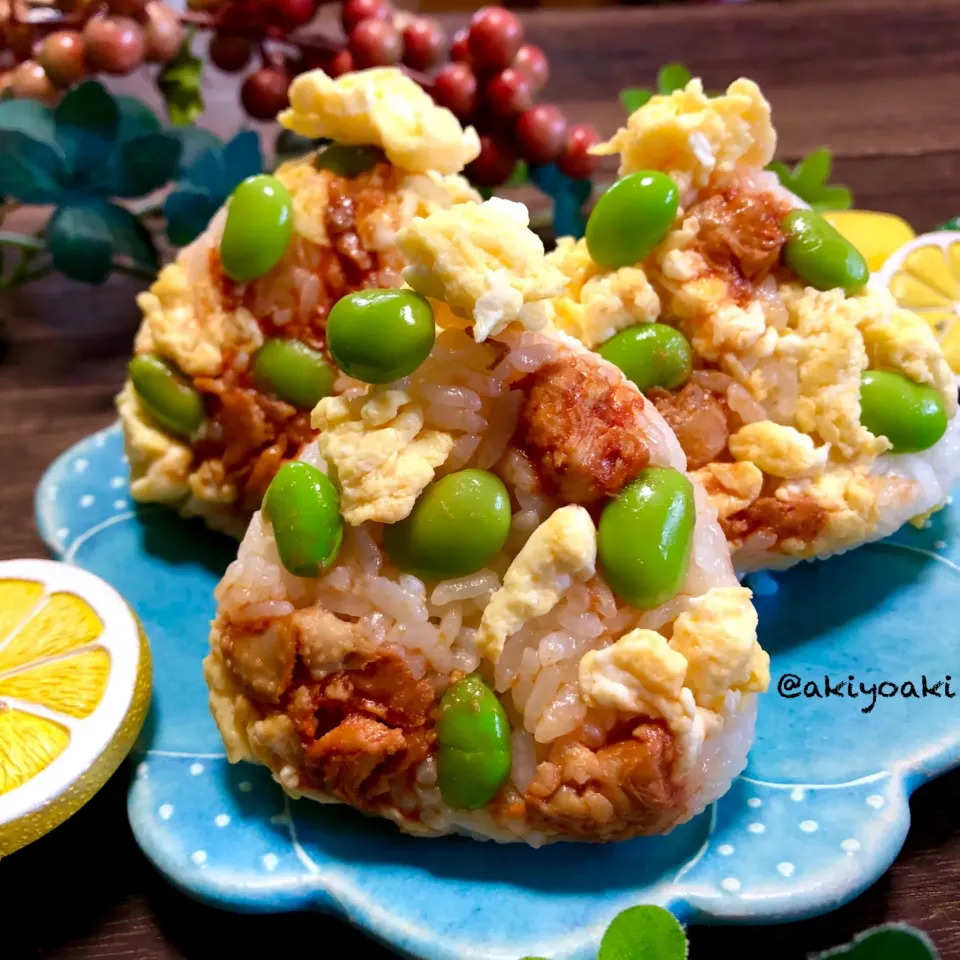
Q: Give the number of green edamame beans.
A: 13